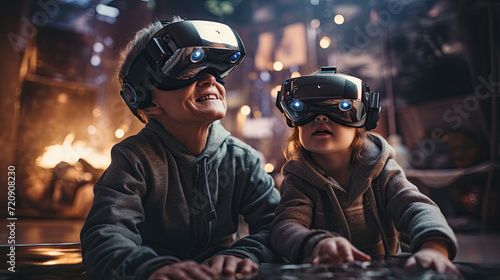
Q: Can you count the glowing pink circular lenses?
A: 0